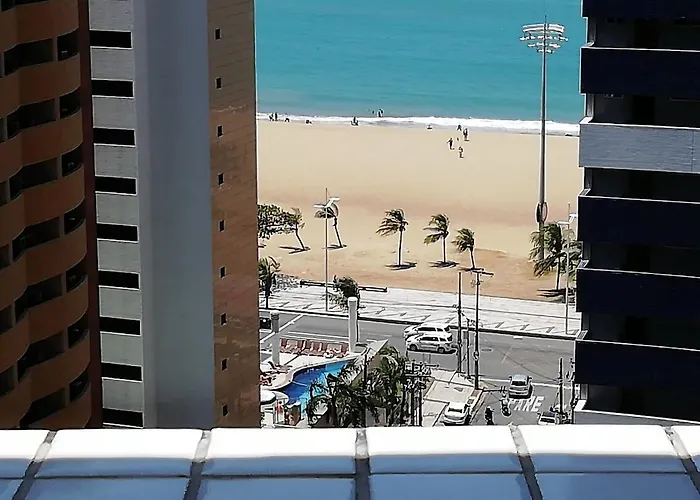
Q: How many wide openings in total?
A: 9